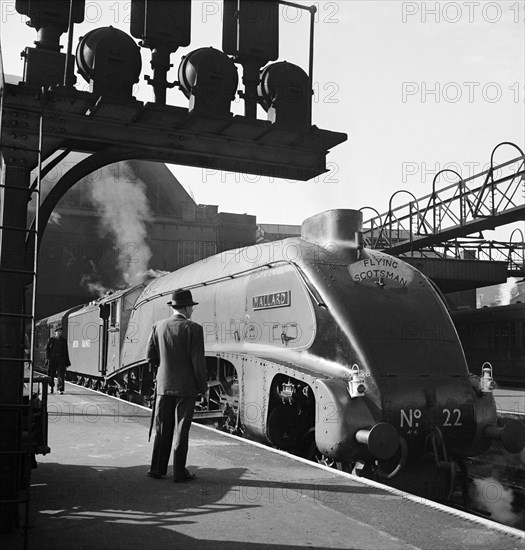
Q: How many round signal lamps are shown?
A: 3